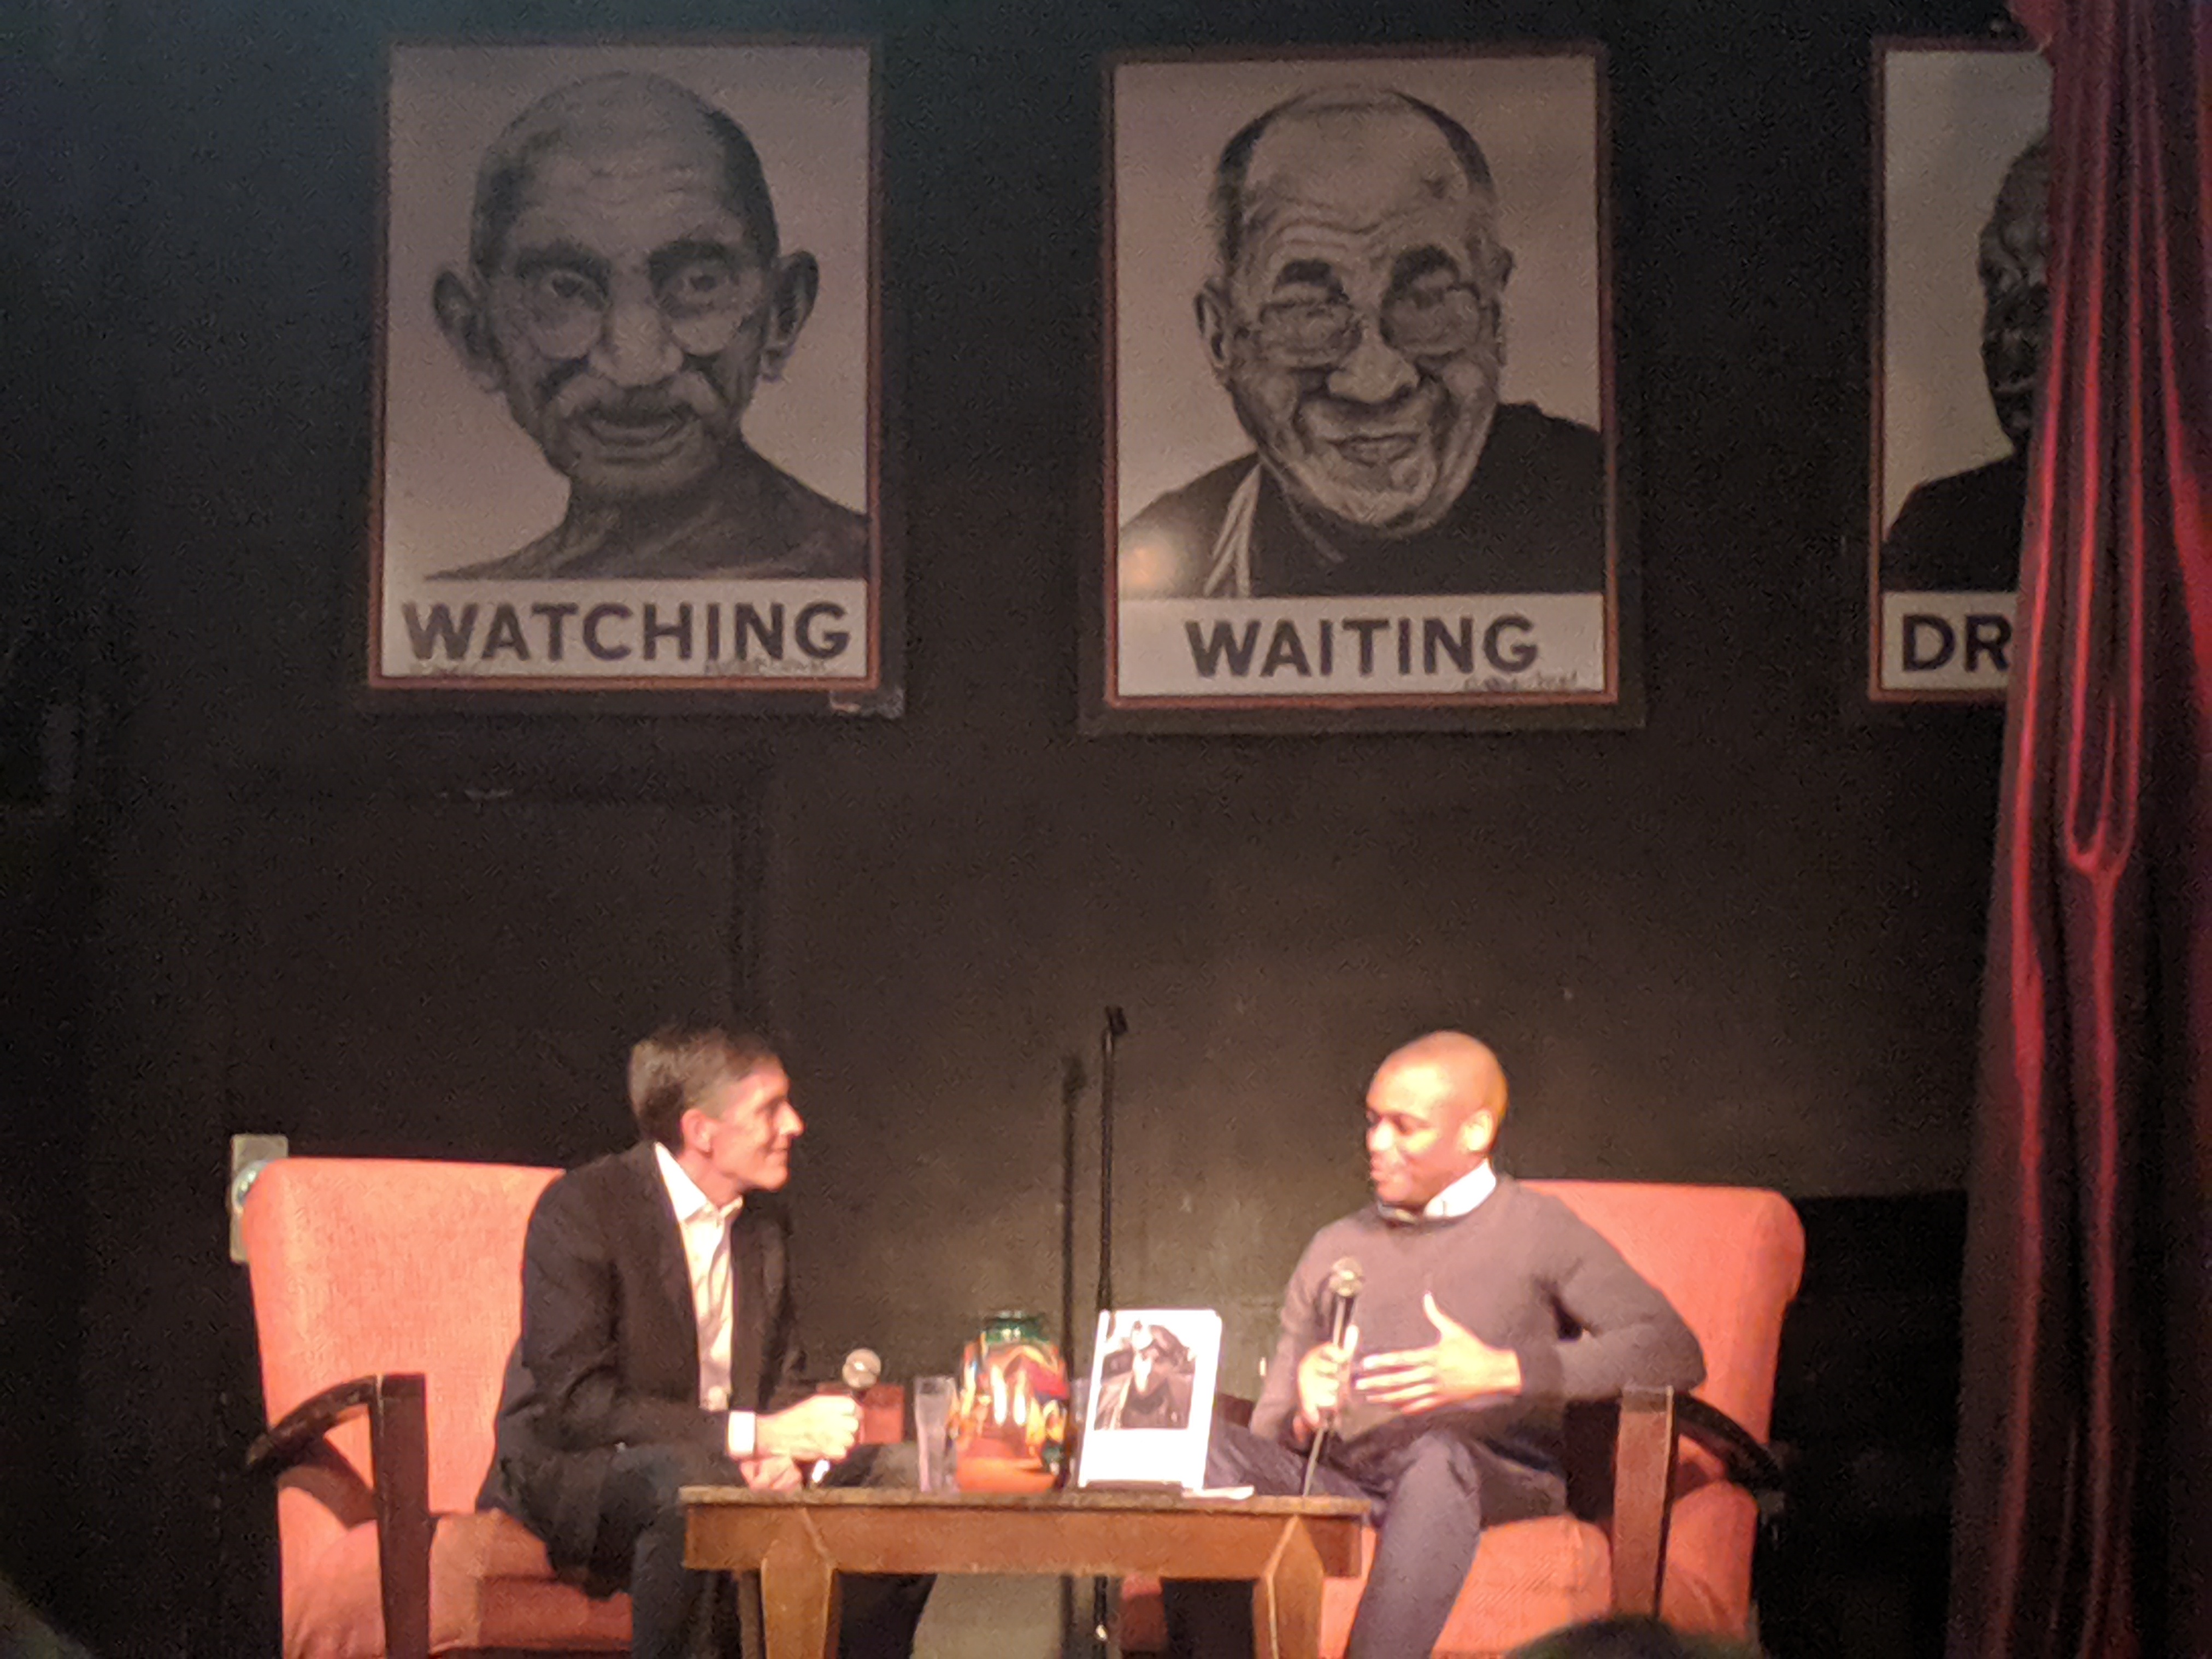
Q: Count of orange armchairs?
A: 2